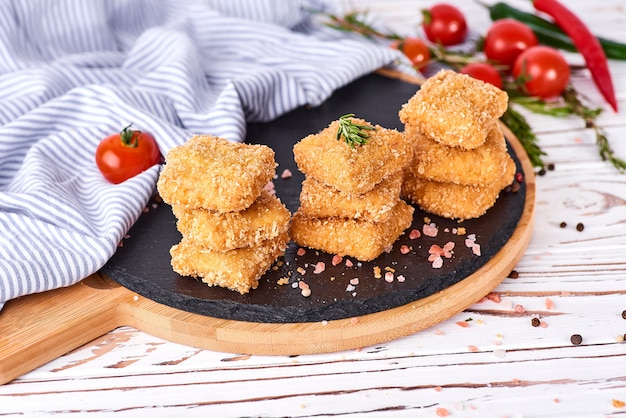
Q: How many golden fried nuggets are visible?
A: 9